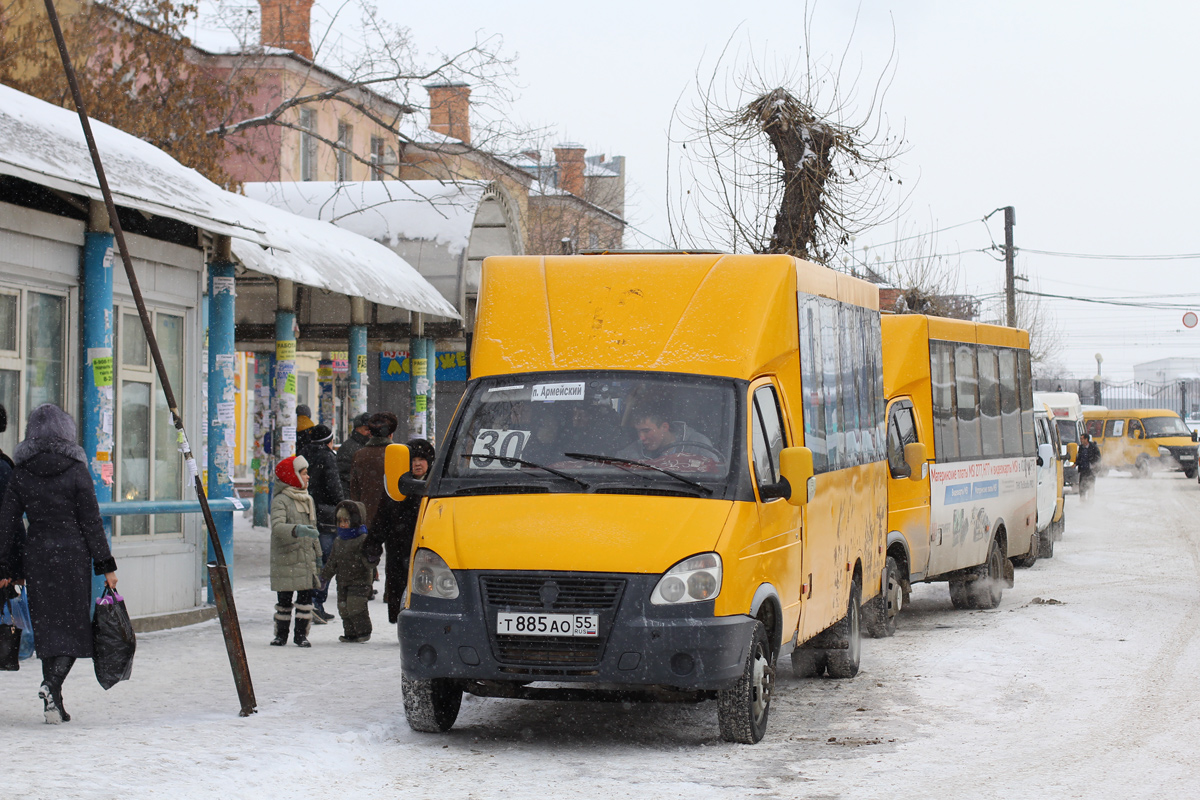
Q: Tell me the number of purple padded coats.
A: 0